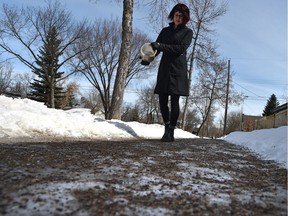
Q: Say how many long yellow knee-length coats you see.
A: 0